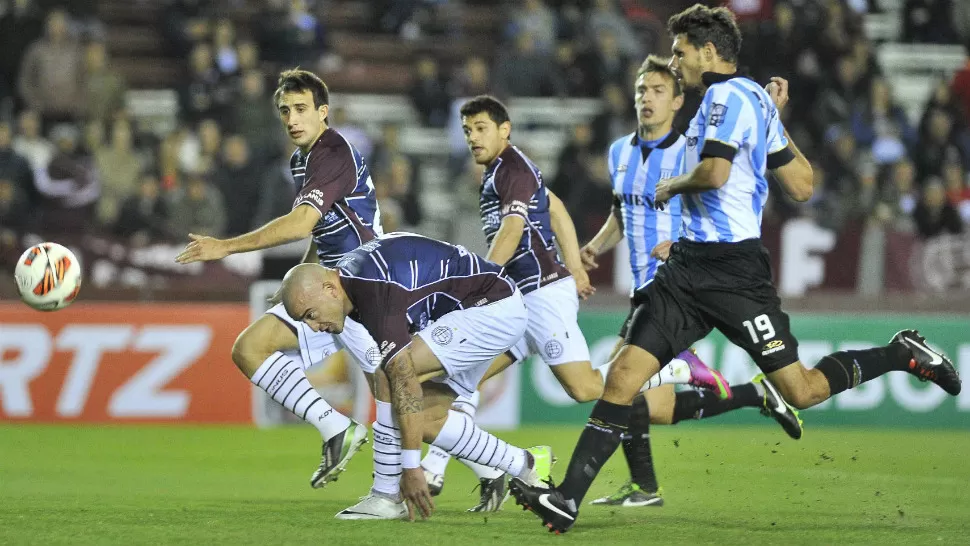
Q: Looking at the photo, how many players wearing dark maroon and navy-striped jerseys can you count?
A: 3